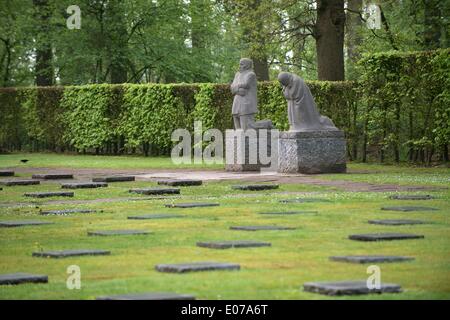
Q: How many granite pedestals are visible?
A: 2